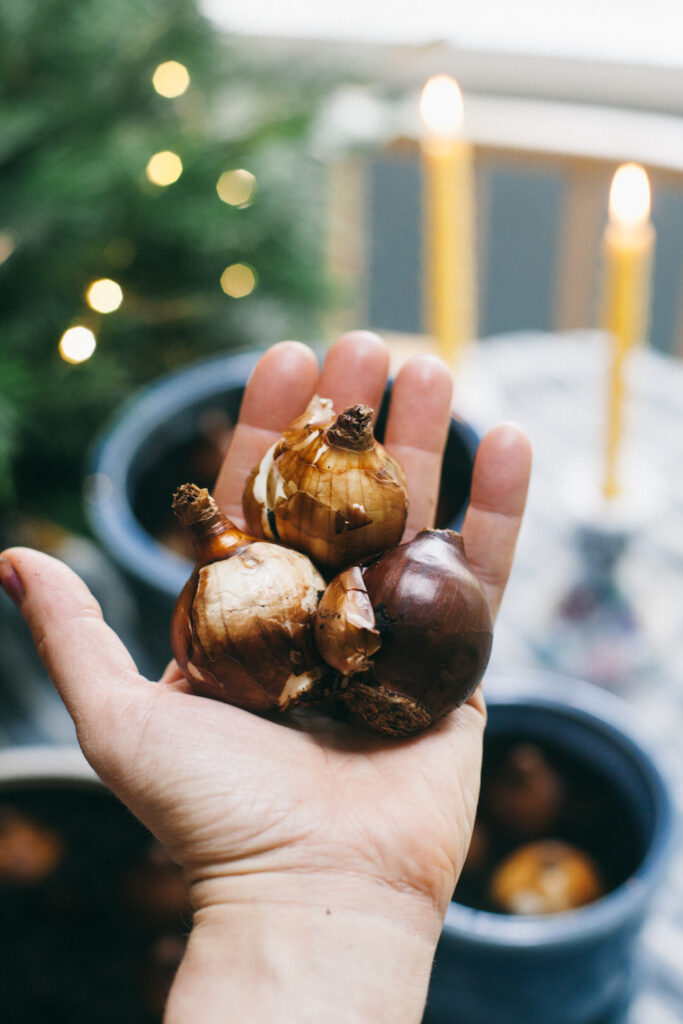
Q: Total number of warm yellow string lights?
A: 6